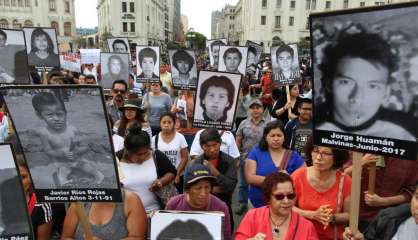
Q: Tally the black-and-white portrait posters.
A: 15